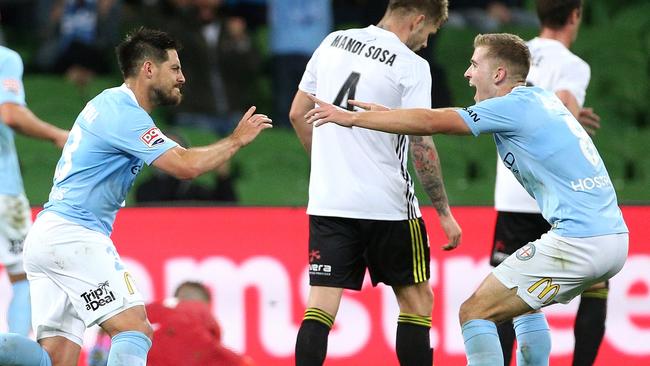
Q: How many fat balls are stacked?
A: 0